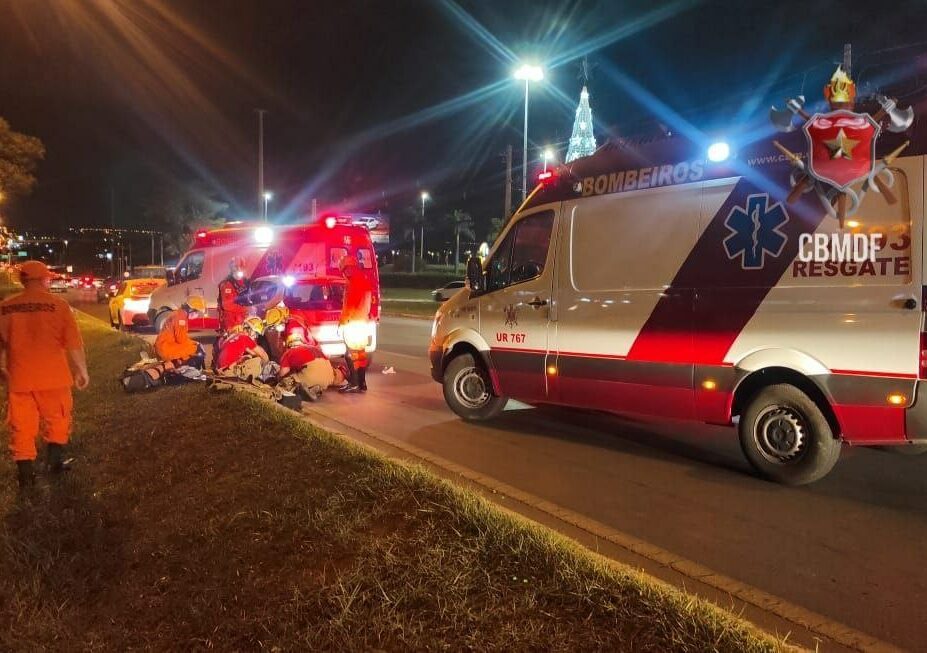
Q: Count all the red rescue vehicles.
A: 2